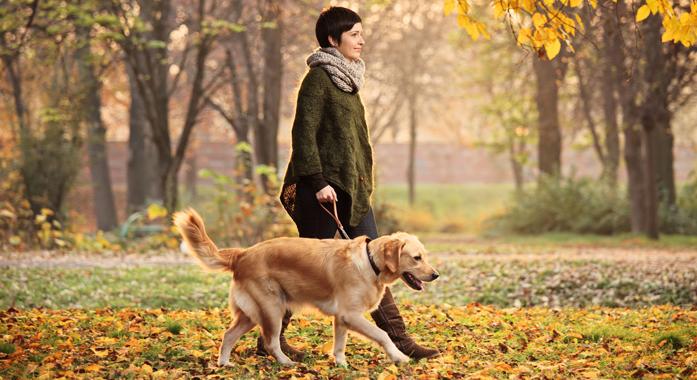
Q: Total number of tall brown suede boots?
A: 2